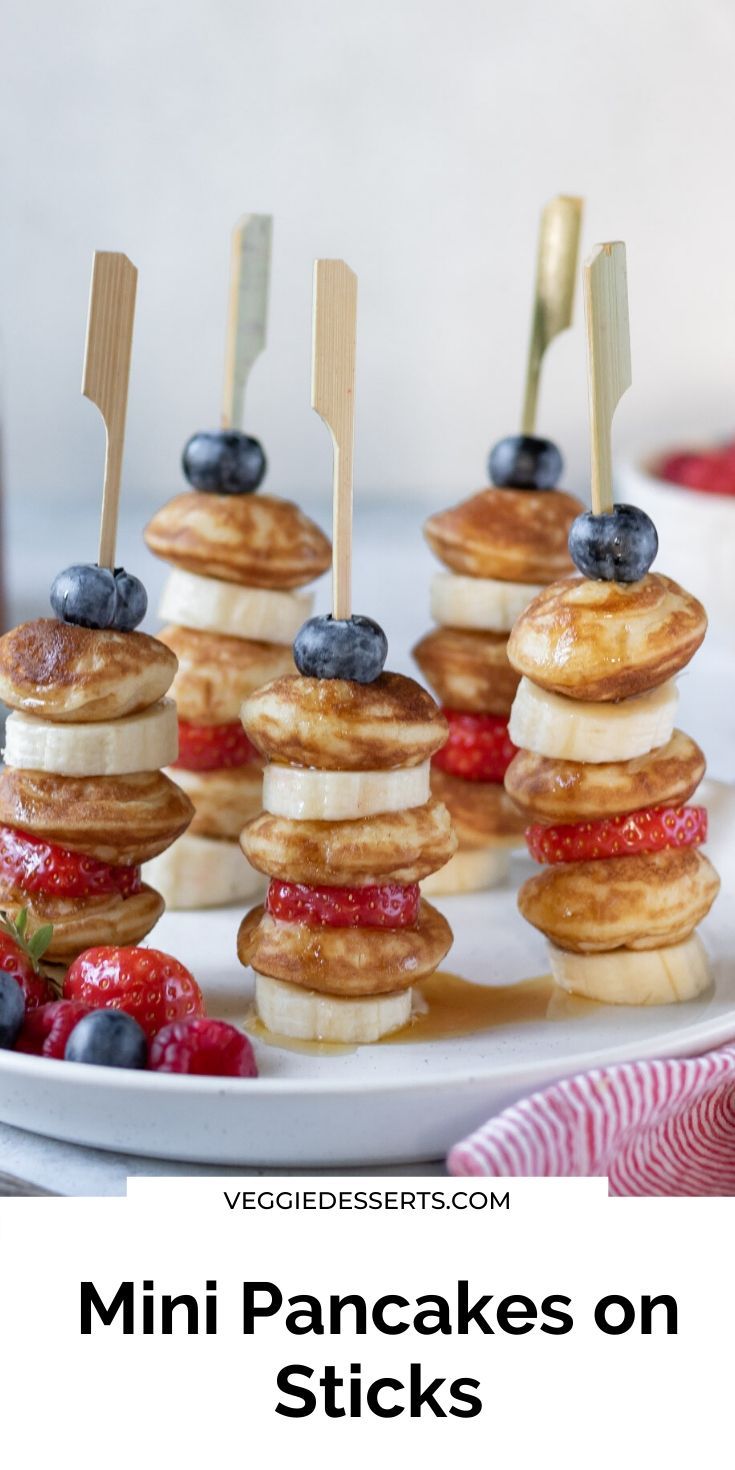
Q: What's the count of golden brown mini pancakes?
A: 15